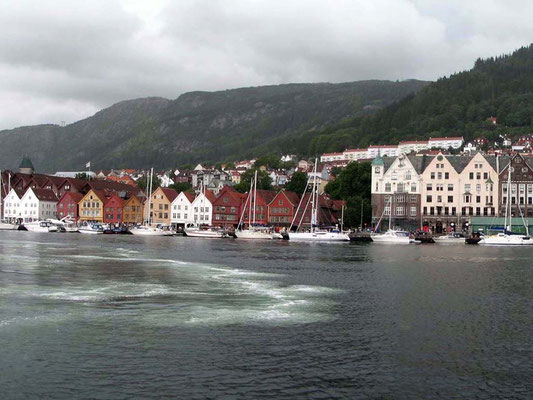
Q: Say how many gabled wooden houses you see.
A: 13